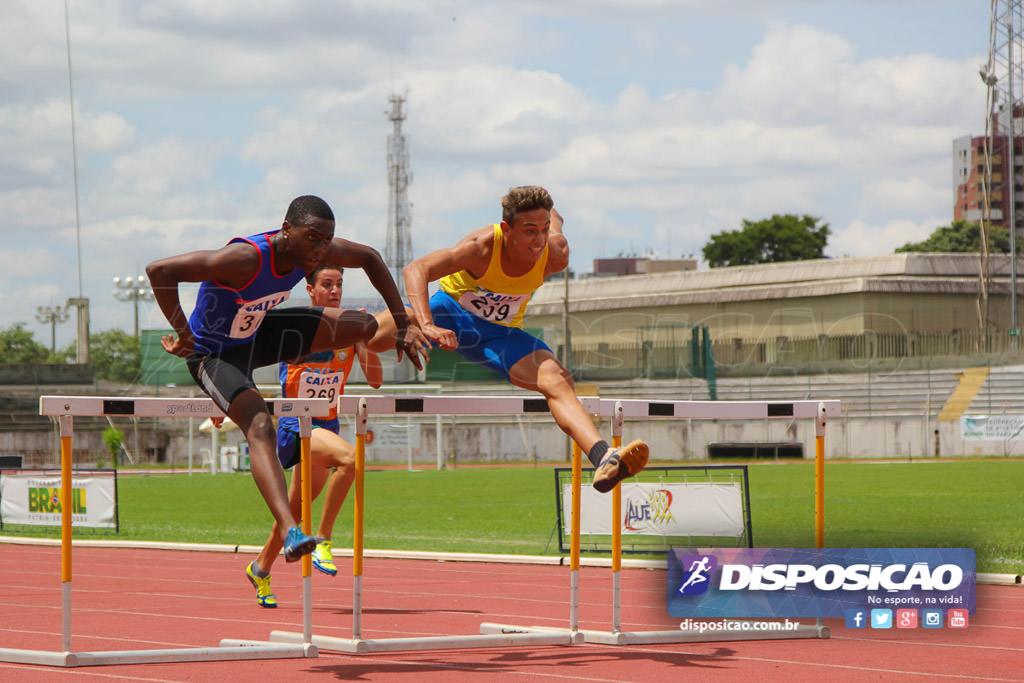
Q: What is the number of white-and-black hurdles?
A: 3